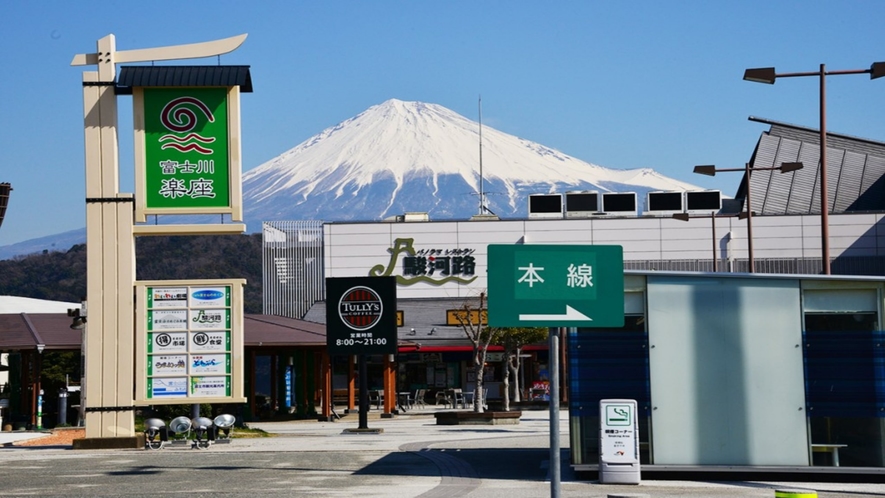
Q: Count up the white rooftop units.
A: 5